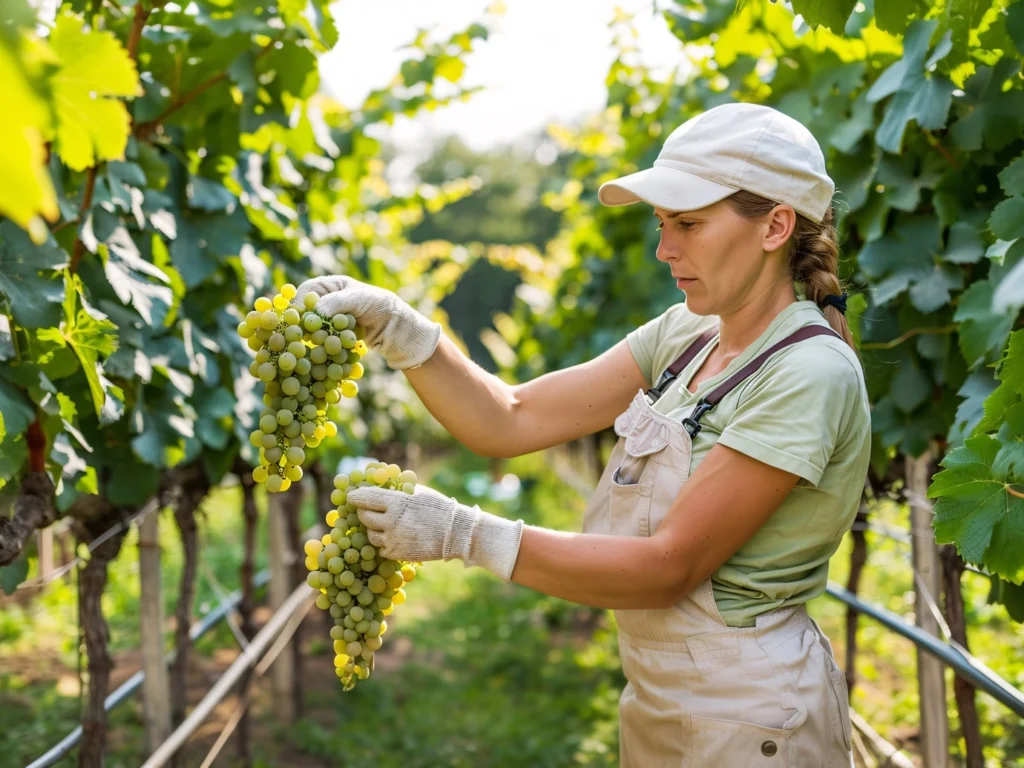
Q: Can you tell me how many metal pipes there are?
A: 2